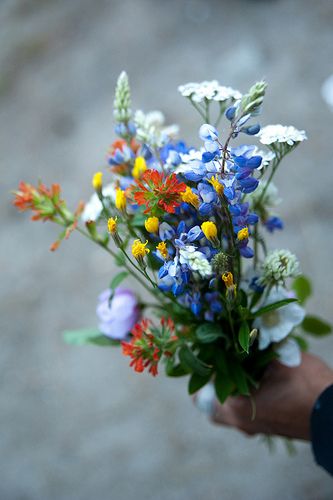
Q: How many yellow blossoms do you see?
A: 12